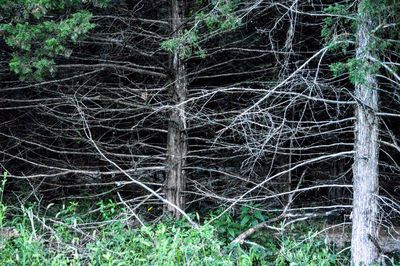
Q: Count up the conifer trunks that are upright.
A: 2